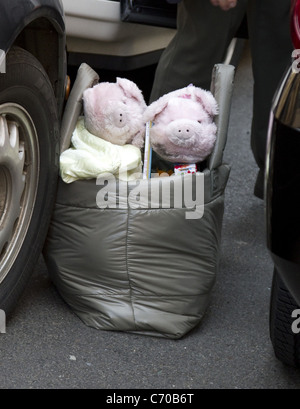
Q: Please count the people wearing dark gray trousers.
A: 1